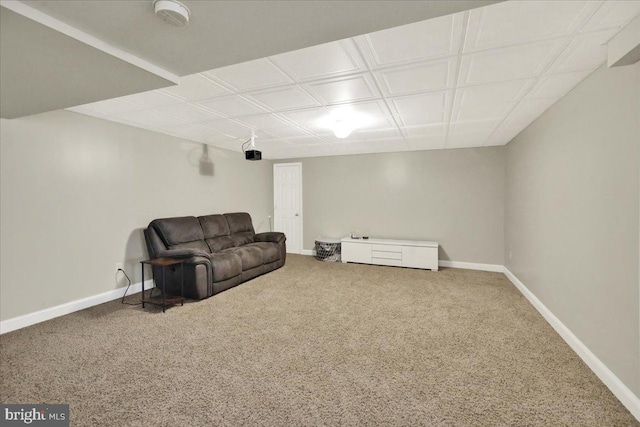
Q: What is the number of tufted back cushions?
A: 3